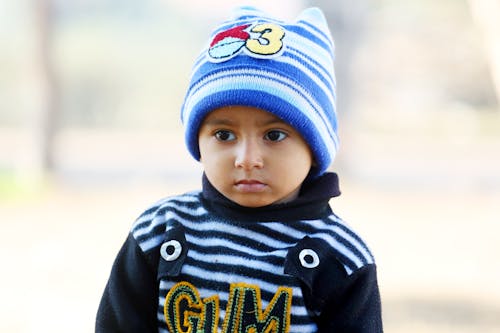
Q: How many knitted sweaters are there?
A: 1